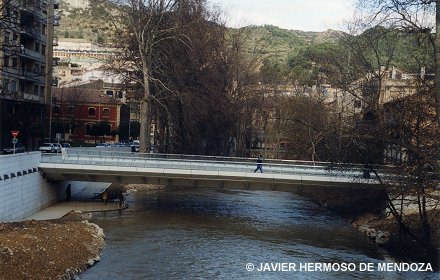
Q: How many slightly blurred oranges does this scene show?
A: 0